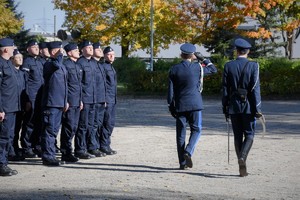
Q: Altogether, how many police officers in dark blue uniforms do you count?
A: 11